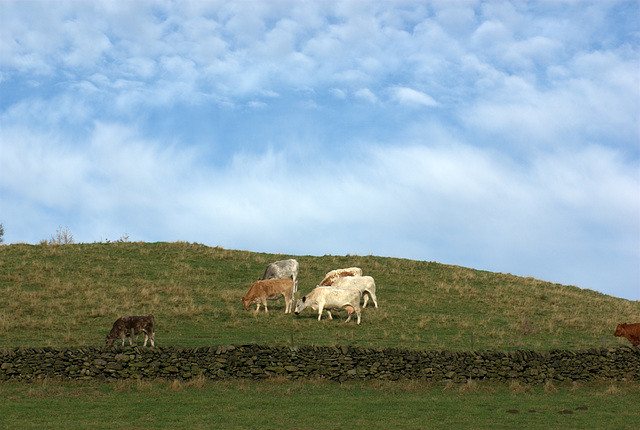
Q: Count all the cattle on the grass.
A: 7